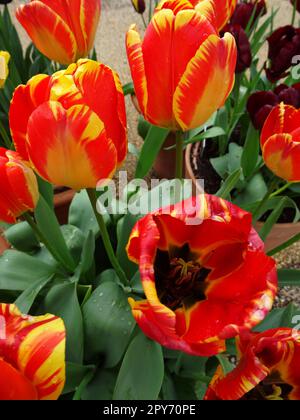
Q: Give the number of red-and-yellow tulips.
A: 9